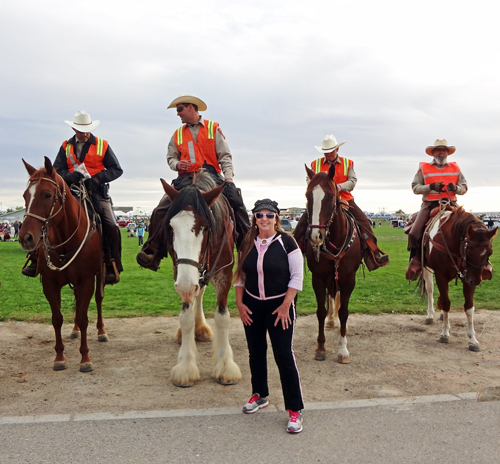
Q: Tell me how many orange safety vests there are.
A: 4